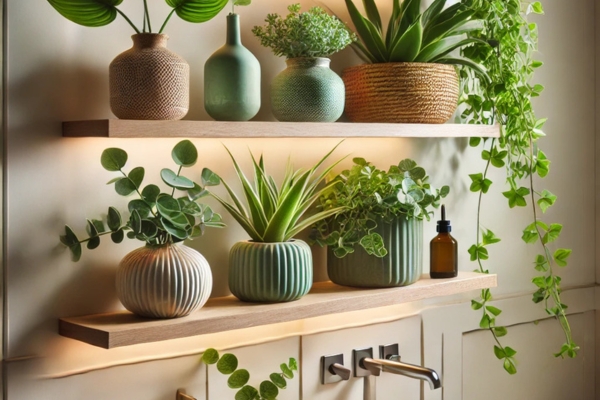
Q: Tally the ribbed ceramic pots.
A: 3